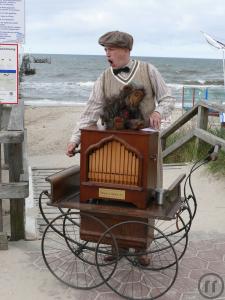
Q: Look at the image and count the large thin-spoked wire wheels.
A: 4